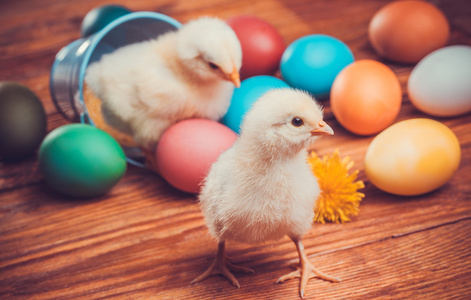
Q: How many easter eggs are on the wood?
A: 11